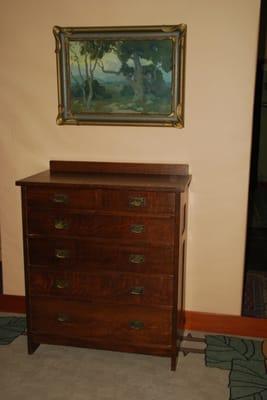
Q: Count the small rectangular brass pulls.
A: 10